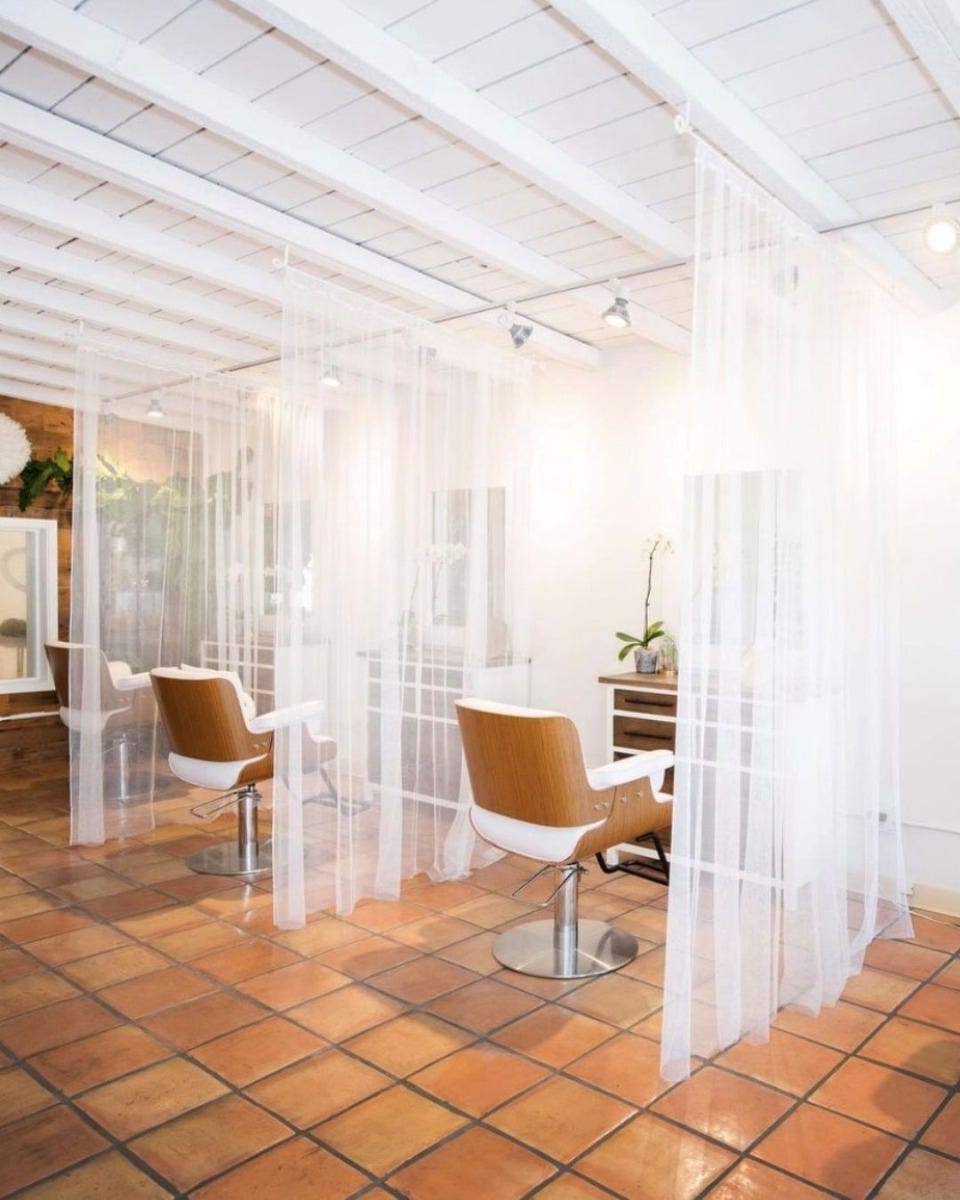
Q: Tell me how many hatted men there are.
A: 0